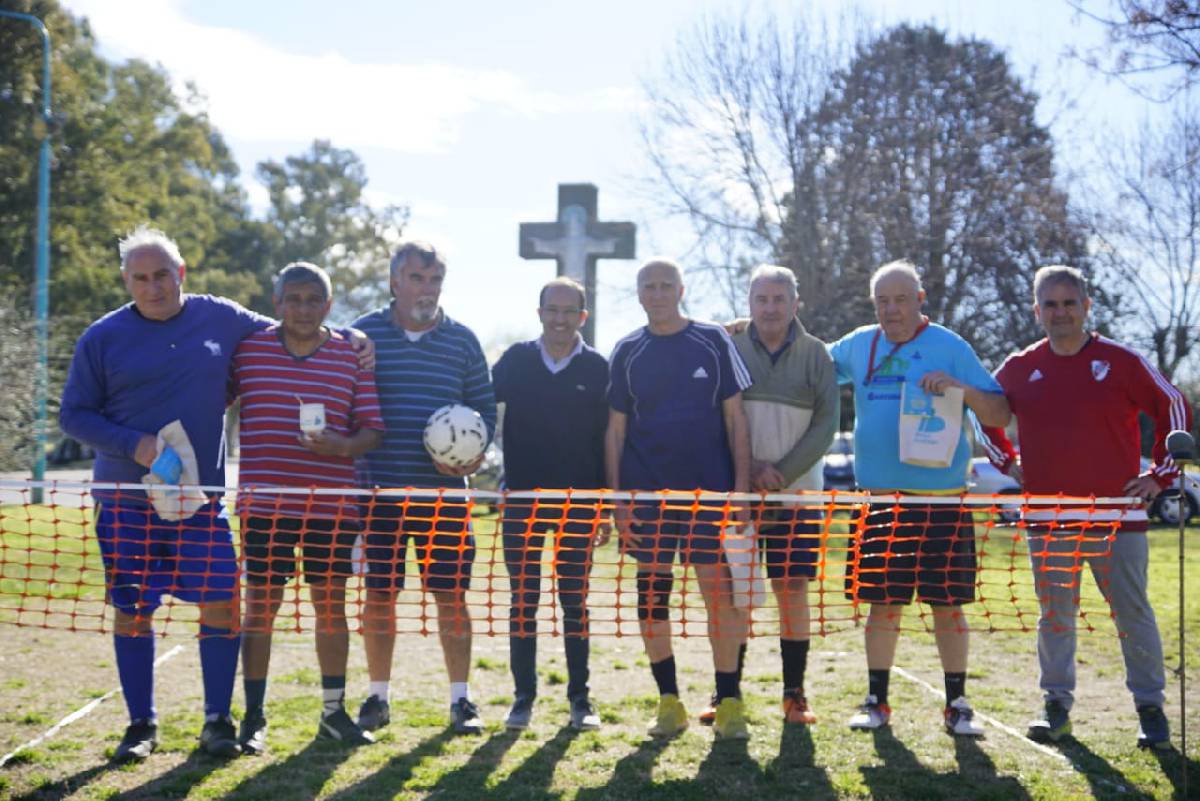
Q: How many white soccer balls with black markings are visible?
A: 1